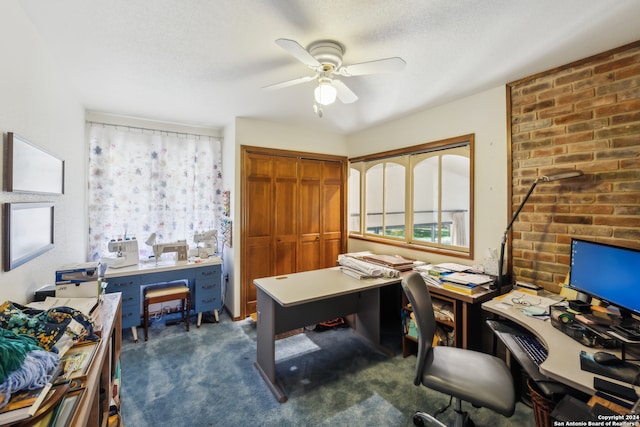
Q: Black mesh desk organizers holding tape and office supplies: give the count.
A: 1